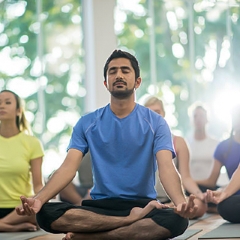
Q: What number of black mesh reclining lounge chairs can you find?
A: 0